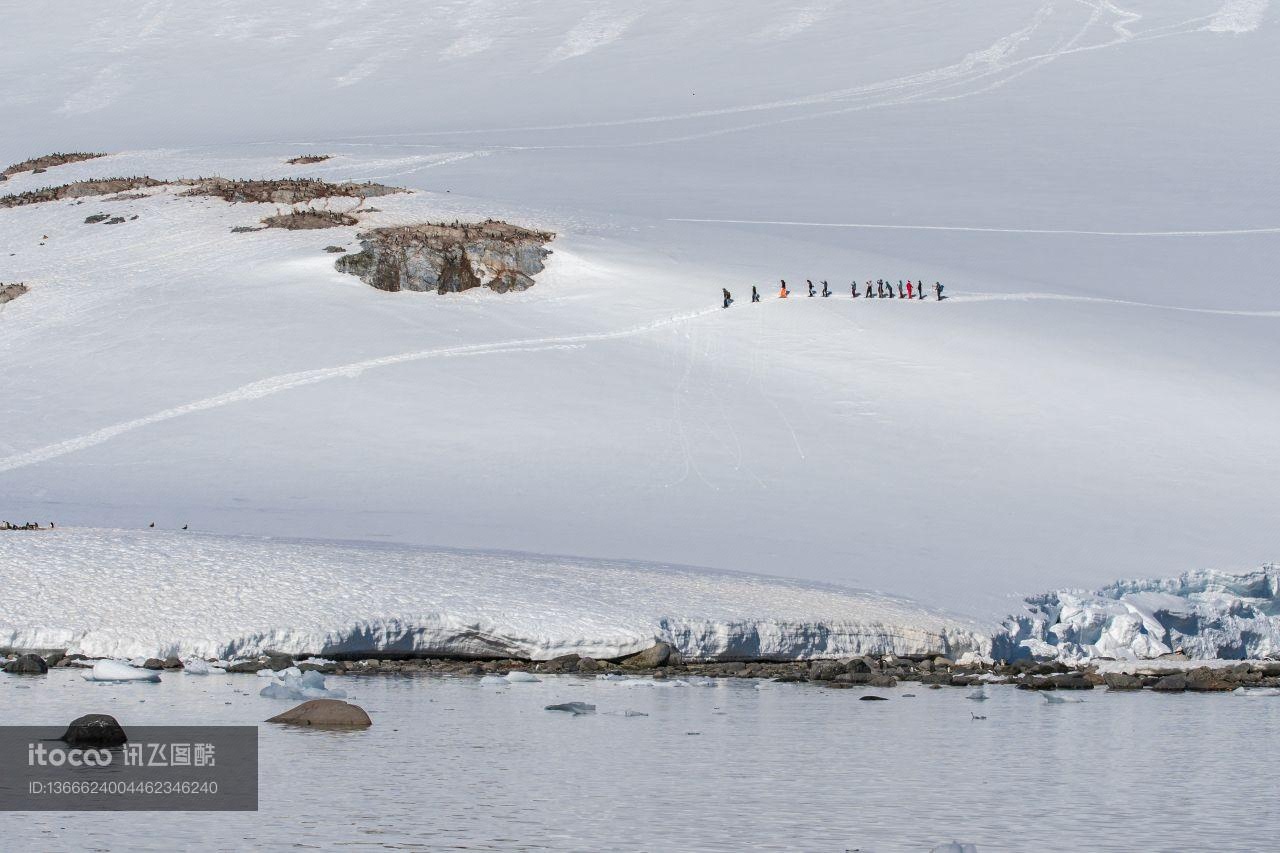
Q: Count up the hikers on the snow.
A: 13